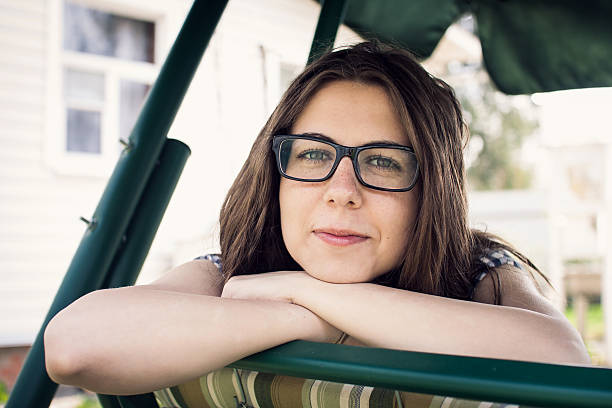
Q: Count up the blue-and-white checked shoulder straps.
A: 2